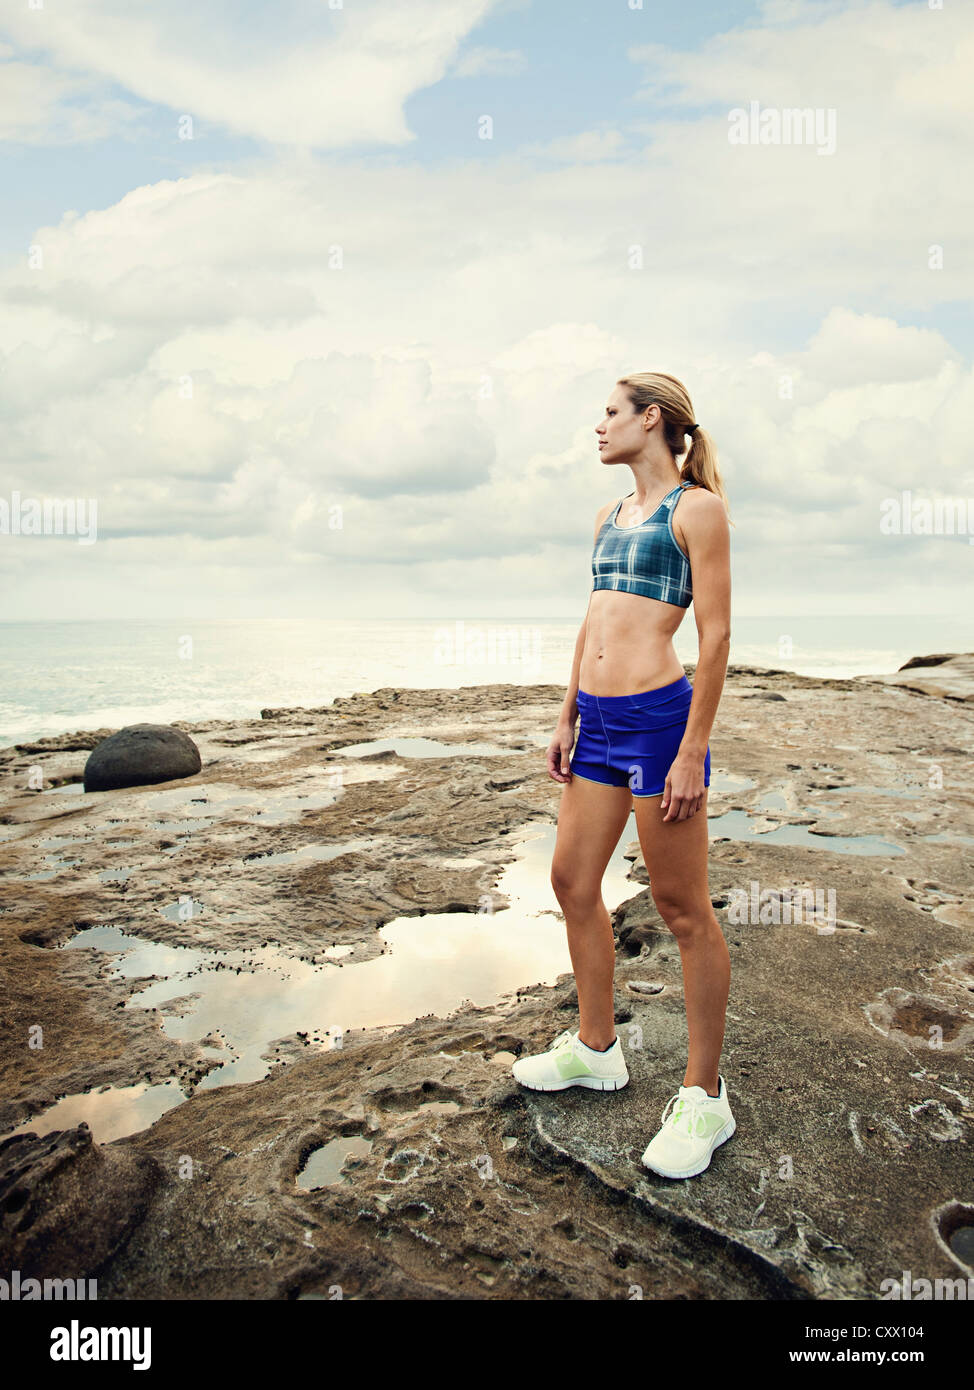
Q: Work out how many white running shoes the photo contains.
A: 2